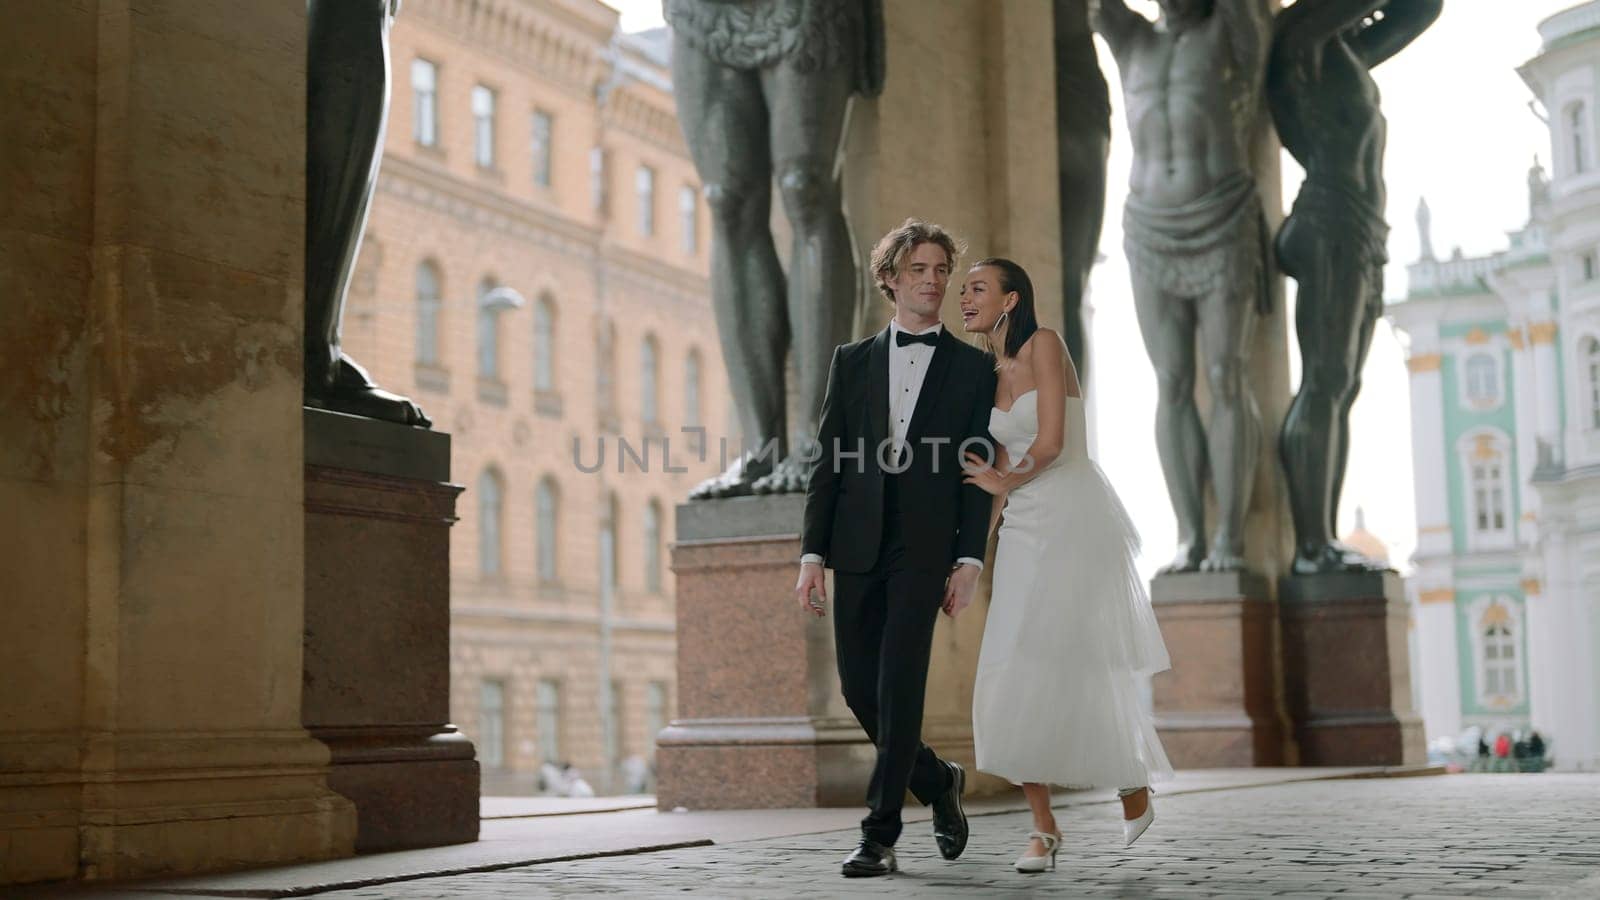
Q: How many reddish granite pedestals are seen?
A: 4